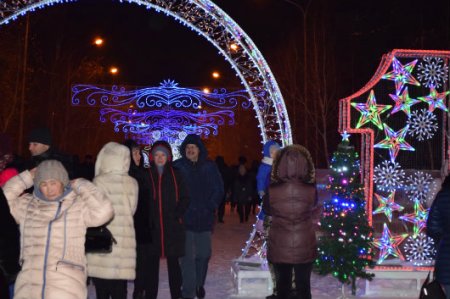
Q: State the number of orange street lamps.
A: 5